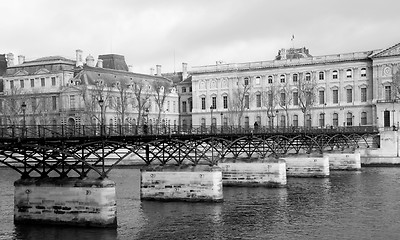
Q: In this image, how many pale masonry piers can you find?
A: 5